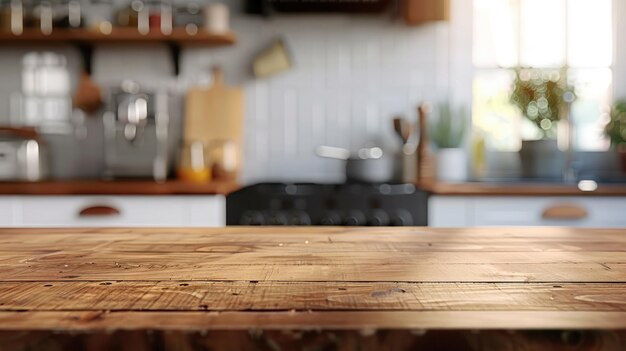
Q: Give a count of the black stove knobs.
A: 7